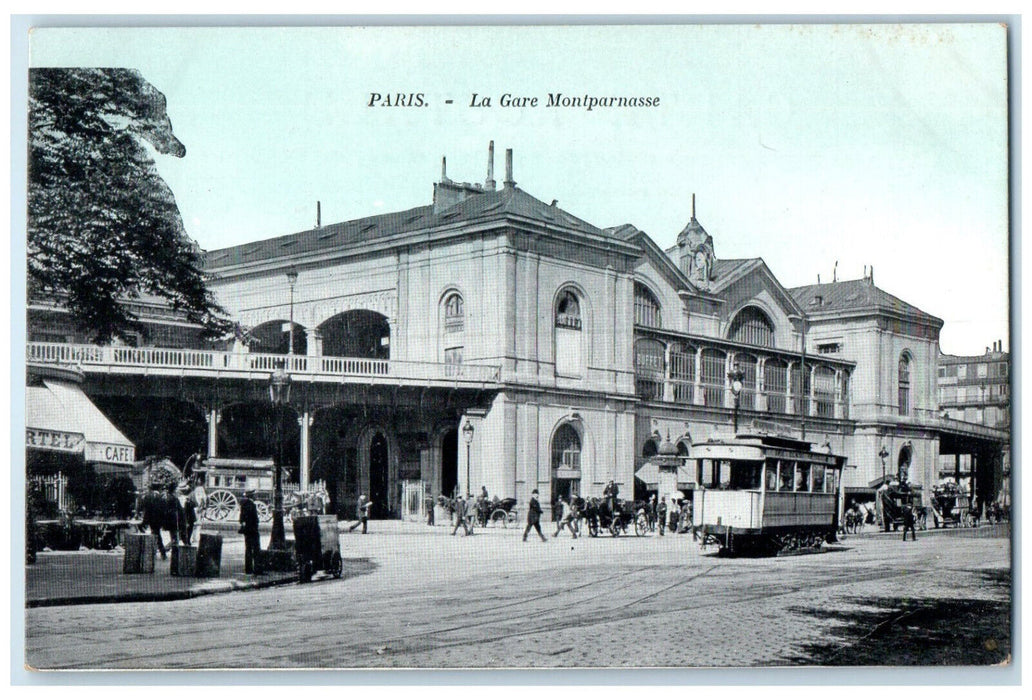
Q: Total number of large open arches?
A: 2